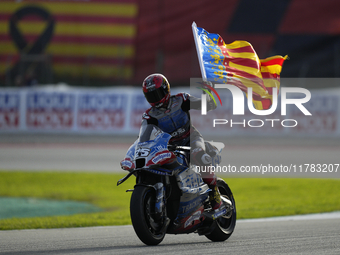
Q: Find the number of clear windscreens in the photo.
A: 1